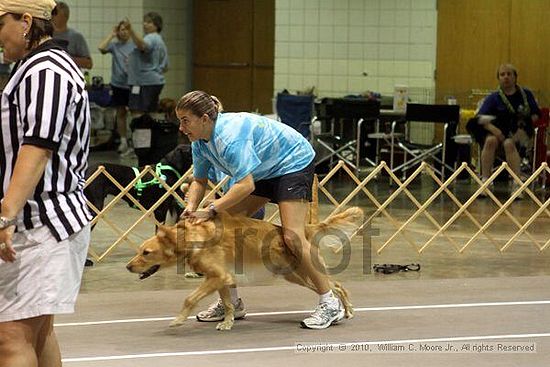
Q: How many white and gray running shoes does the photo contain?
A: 2